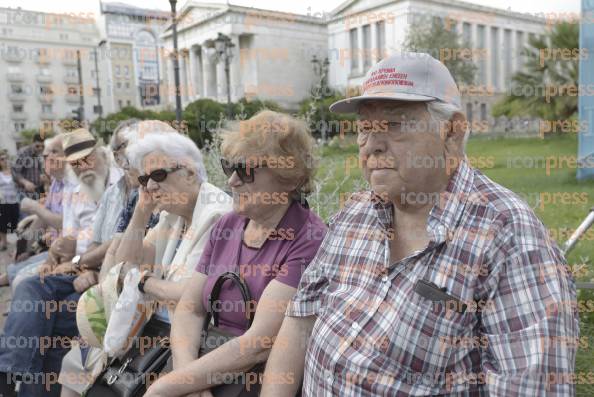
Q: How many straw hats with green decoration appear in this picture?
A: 1